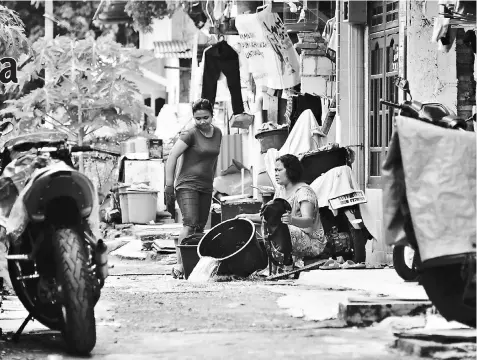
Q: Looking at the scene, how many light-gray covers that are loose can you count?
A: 1